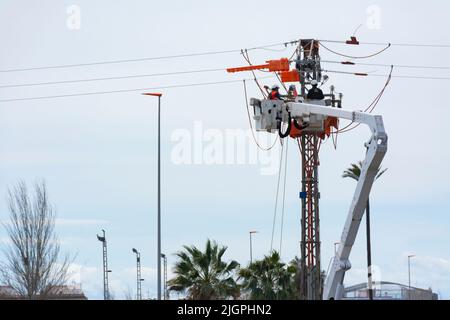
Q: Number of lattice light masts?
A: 3